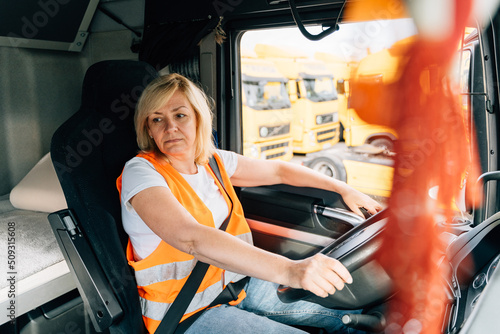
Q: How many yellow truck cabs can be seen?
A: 3